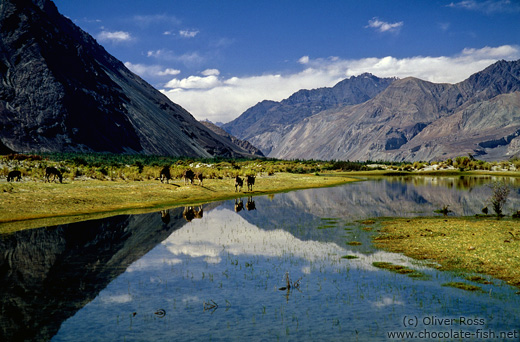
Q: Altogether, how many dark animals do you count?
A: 7